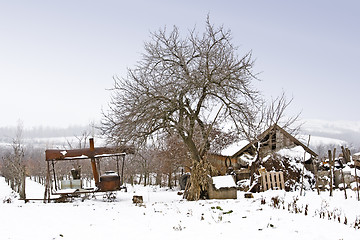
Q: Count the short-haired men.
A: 0